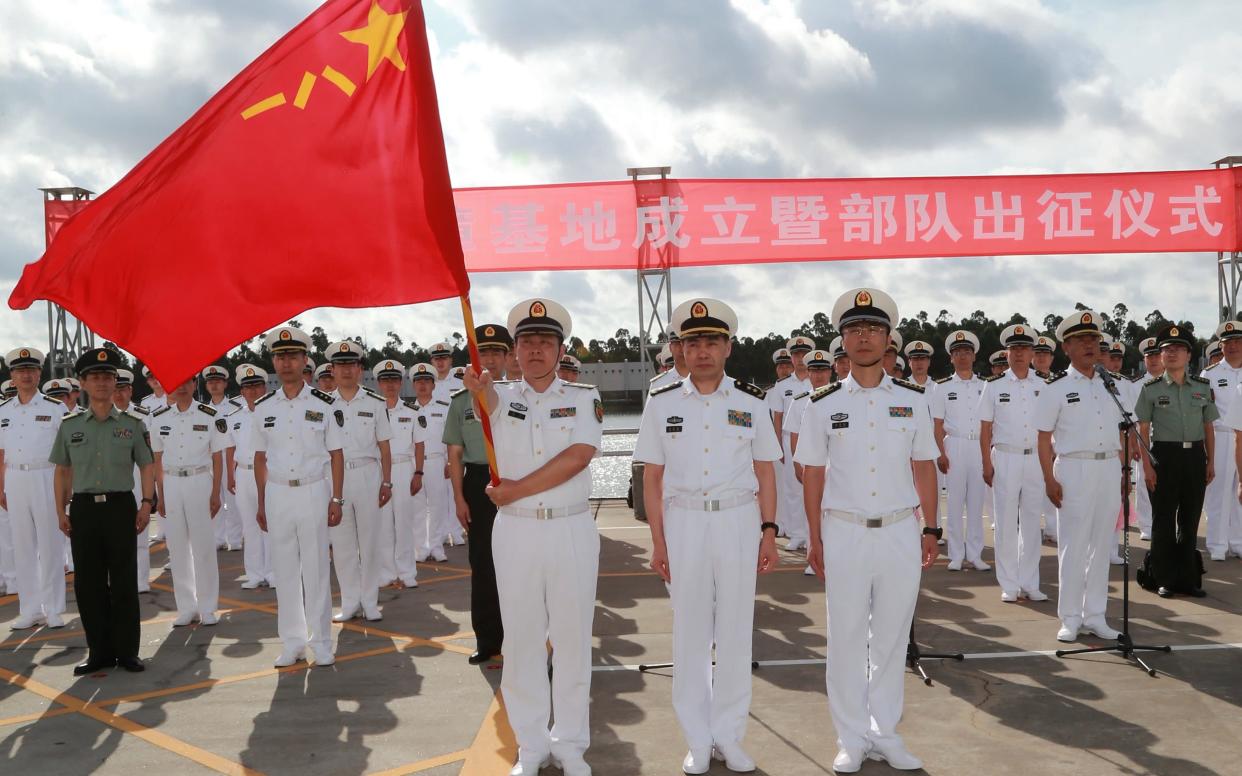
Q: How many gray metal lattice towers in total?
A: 3